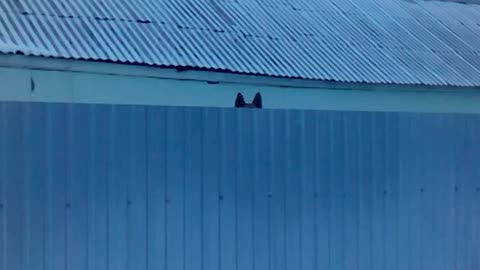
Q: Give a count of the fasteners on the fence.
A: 12